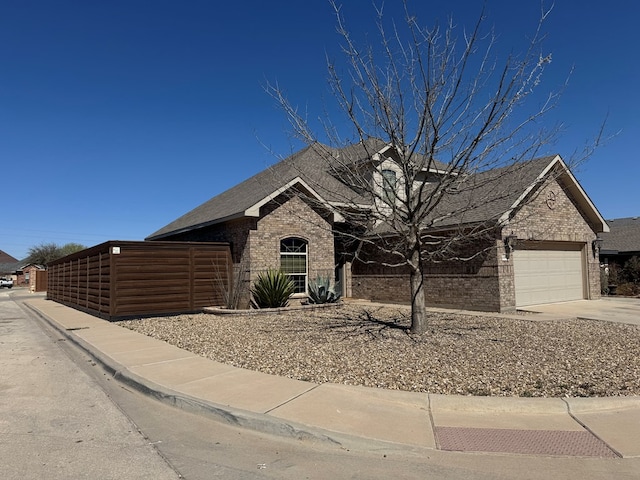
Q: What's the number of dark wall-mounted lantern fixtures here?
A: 2